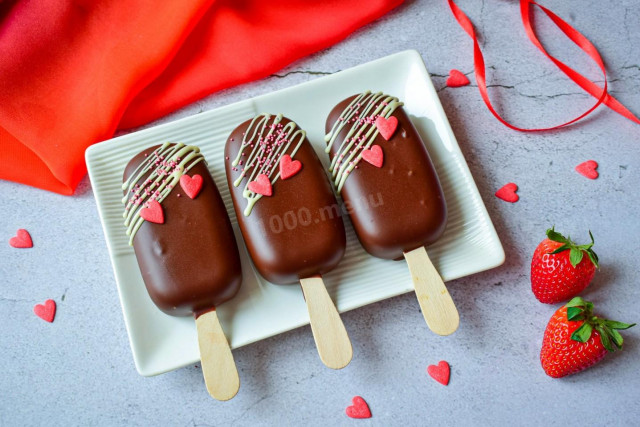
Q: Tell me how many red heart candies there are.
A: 13